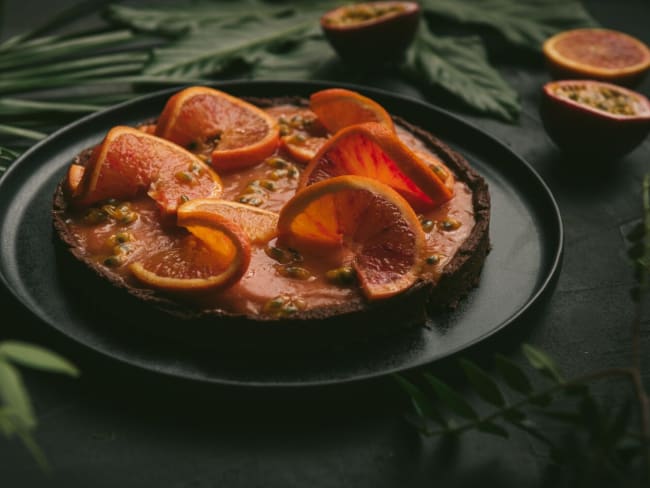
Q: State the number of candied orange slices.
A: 6